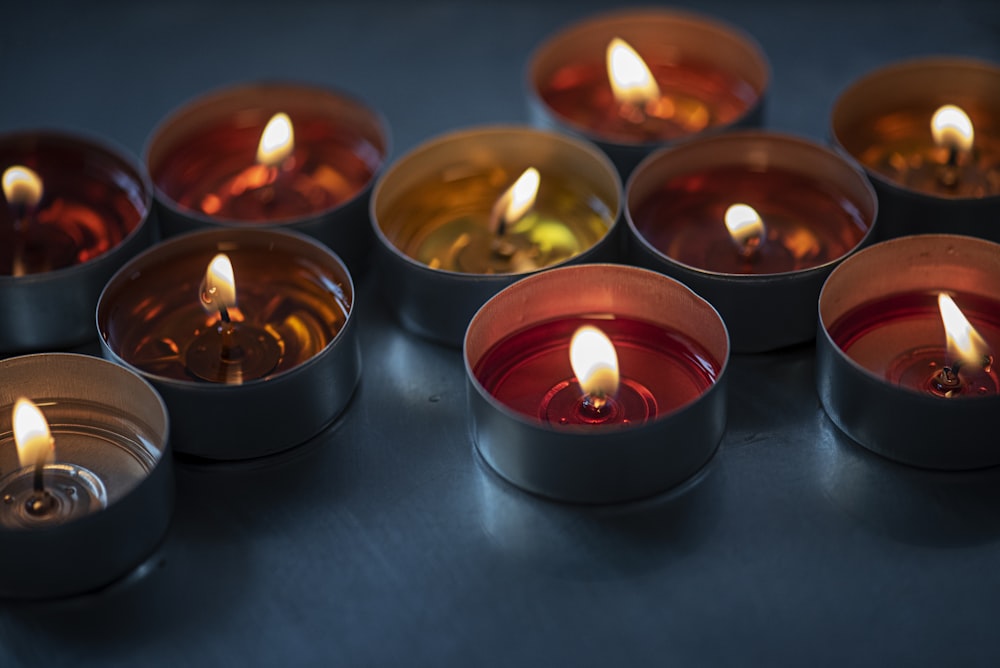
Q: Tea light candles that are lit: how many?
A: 10